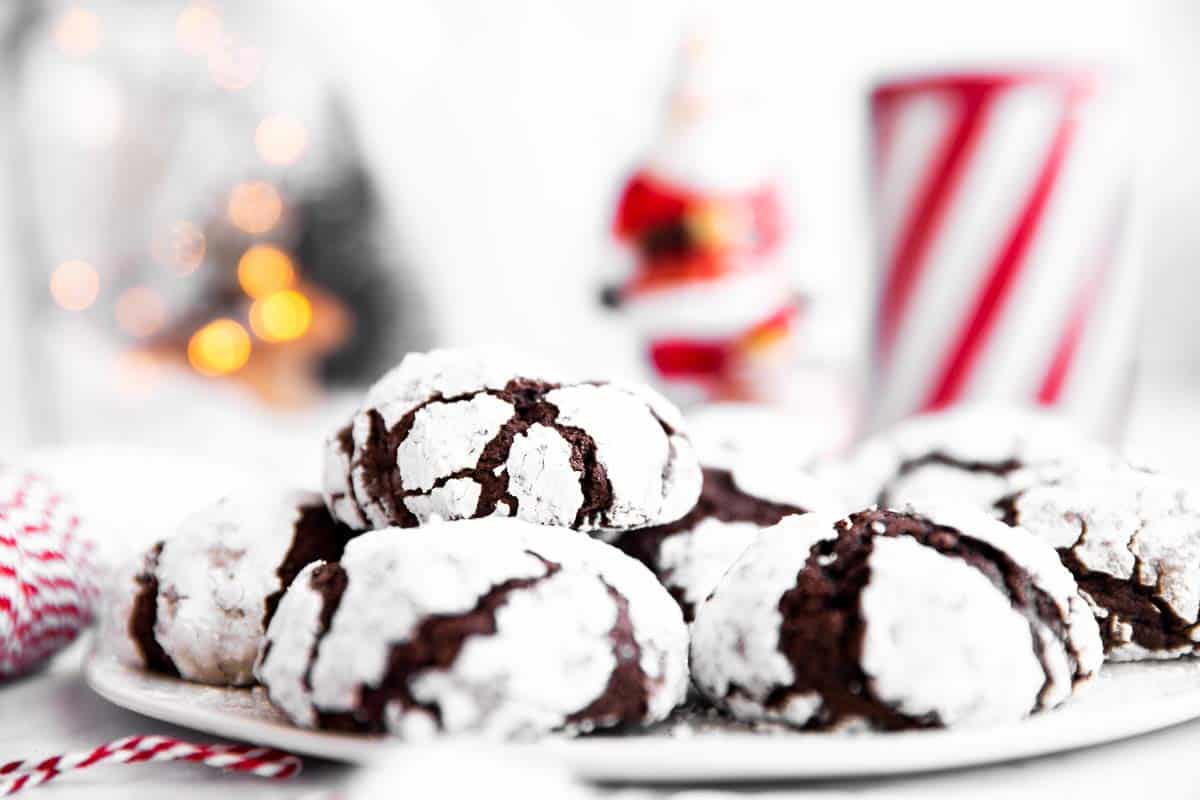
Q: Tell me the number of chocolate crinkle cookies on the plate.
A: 7